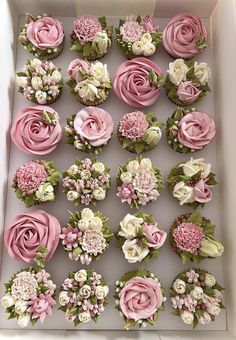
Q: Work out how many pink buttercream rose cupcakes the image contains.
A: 8